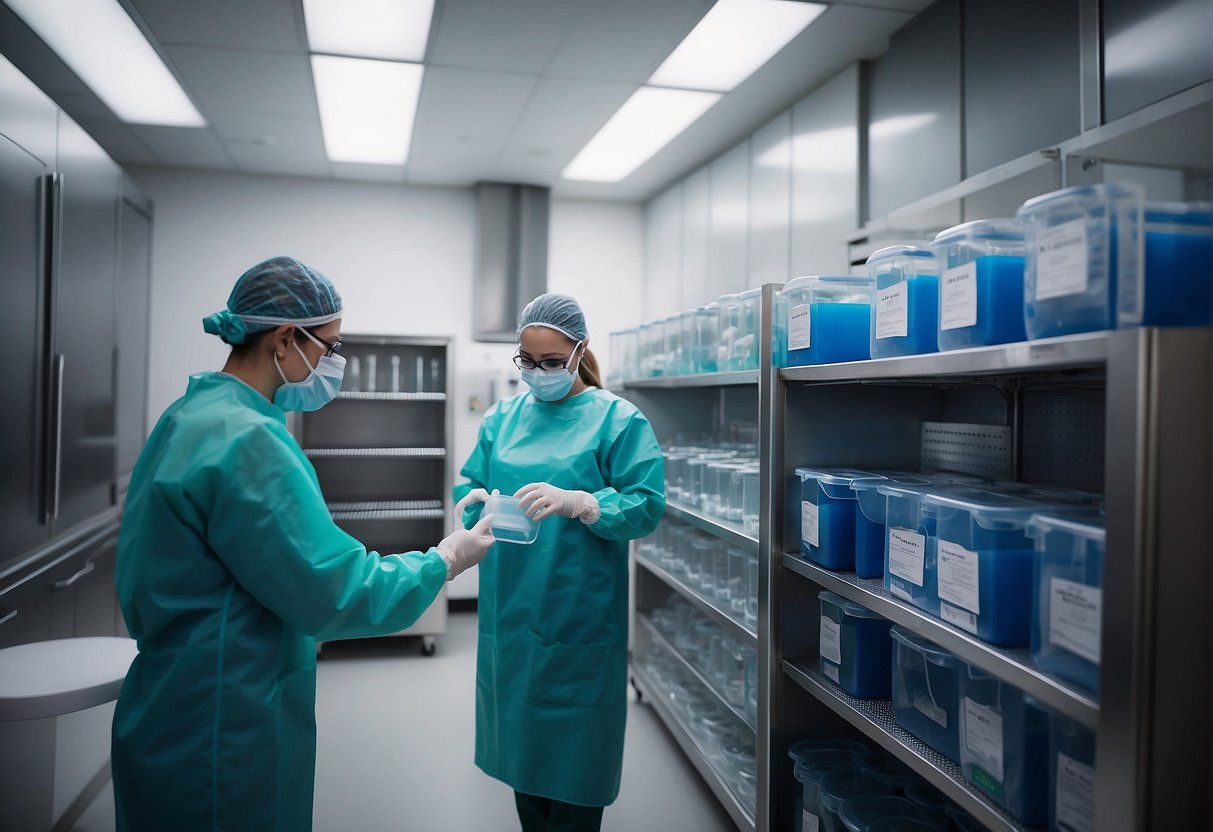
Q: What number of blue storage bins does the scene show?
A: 14